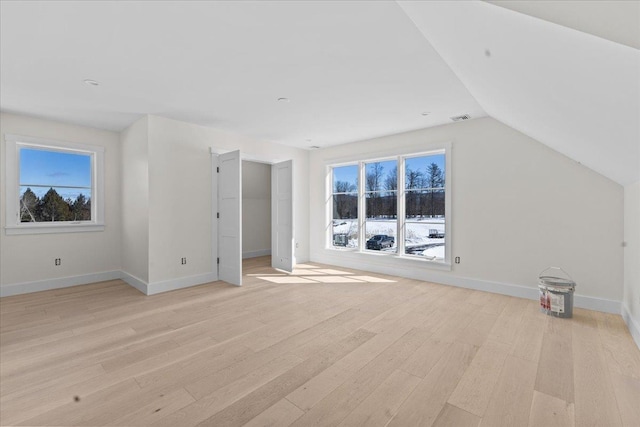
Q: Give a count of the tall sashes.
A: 3